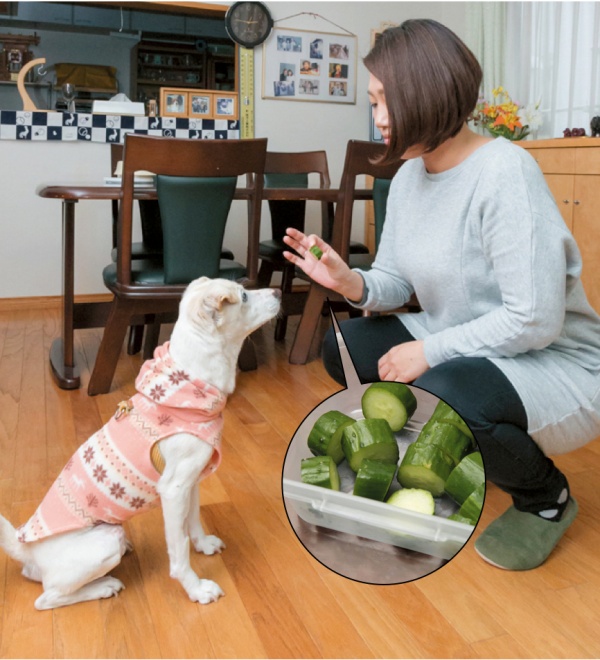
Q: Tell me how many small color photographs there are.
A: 12